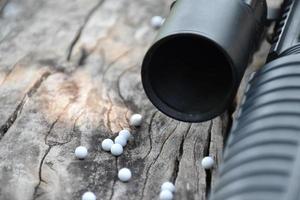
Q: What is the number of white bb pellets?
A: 12